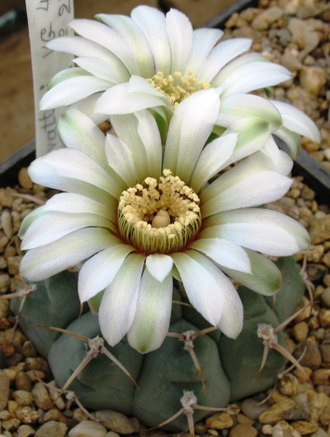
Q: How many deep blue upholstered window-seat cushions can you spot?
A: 0